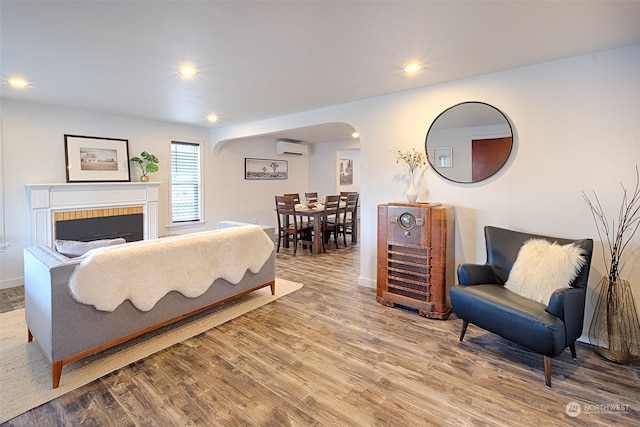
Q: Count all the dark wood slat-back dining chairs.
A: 6